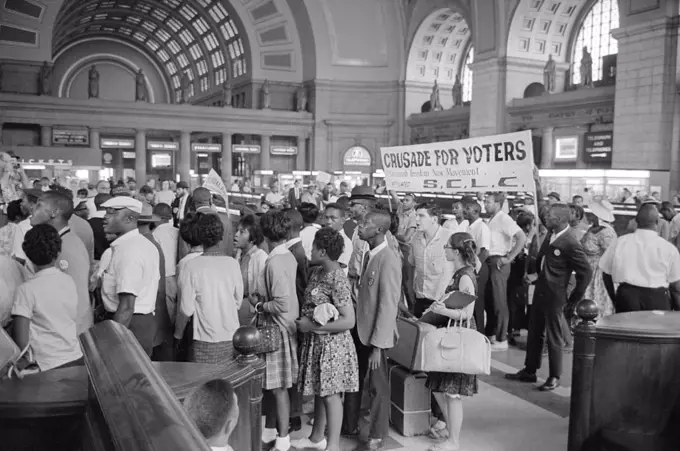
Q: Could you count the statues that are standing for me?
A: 11